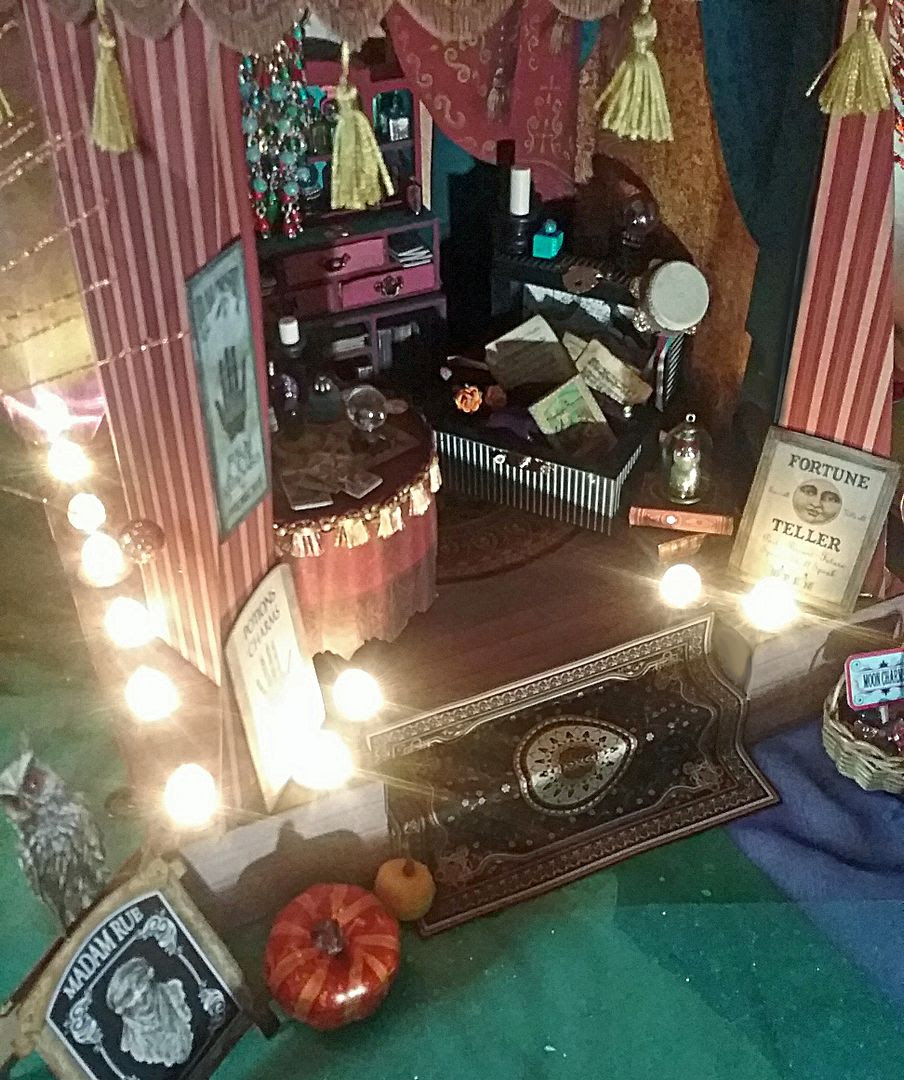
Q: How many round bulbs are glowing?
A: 10